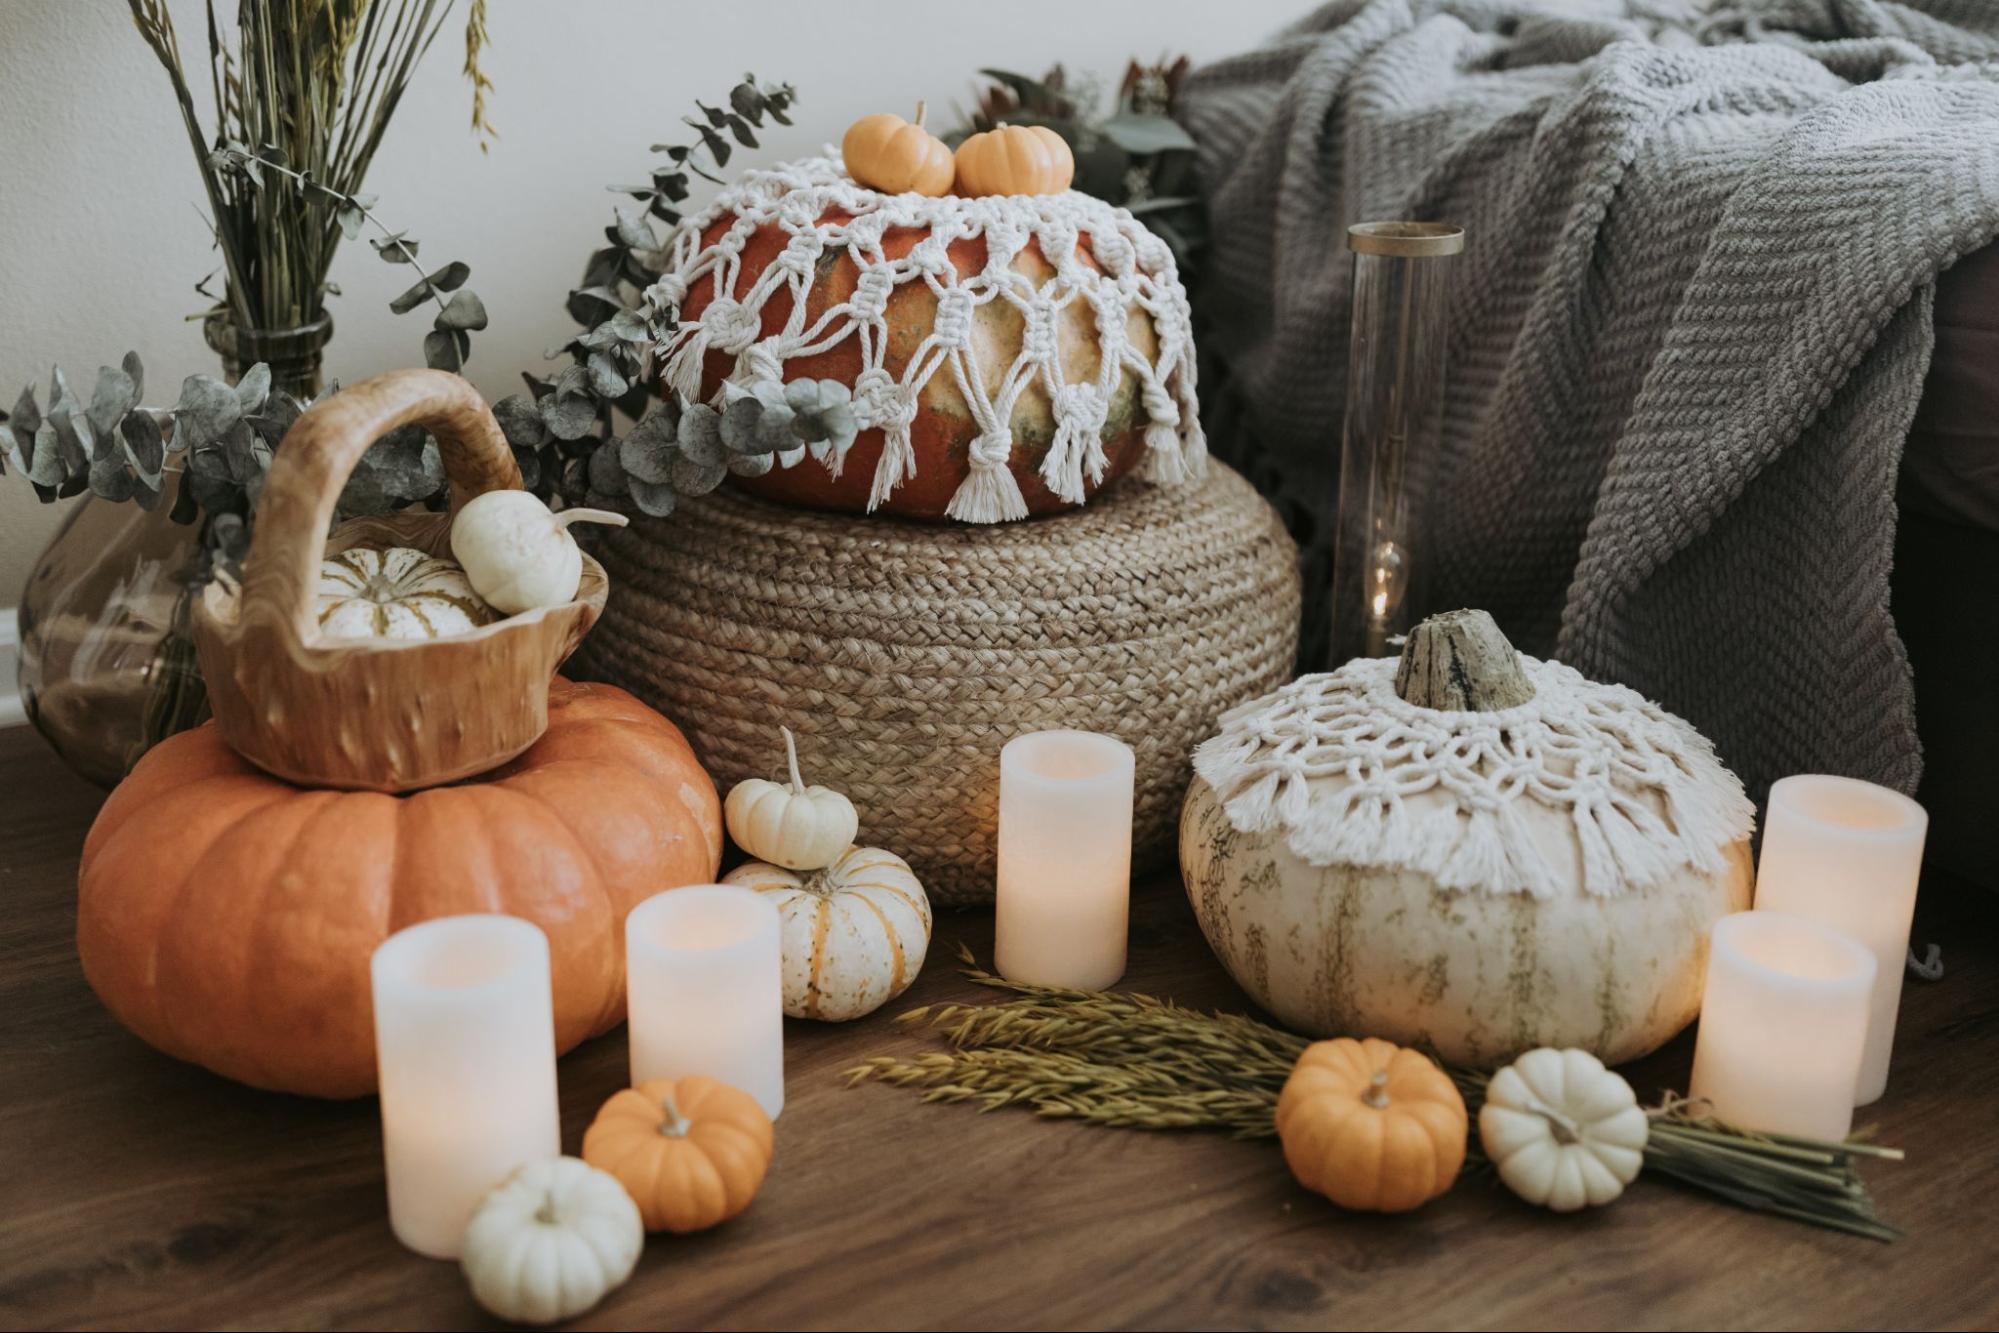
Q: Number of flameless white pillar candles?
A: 5